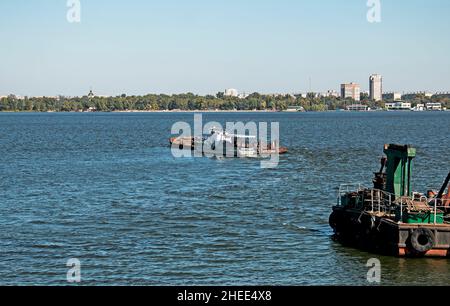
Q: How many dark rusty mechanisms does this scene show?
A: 1